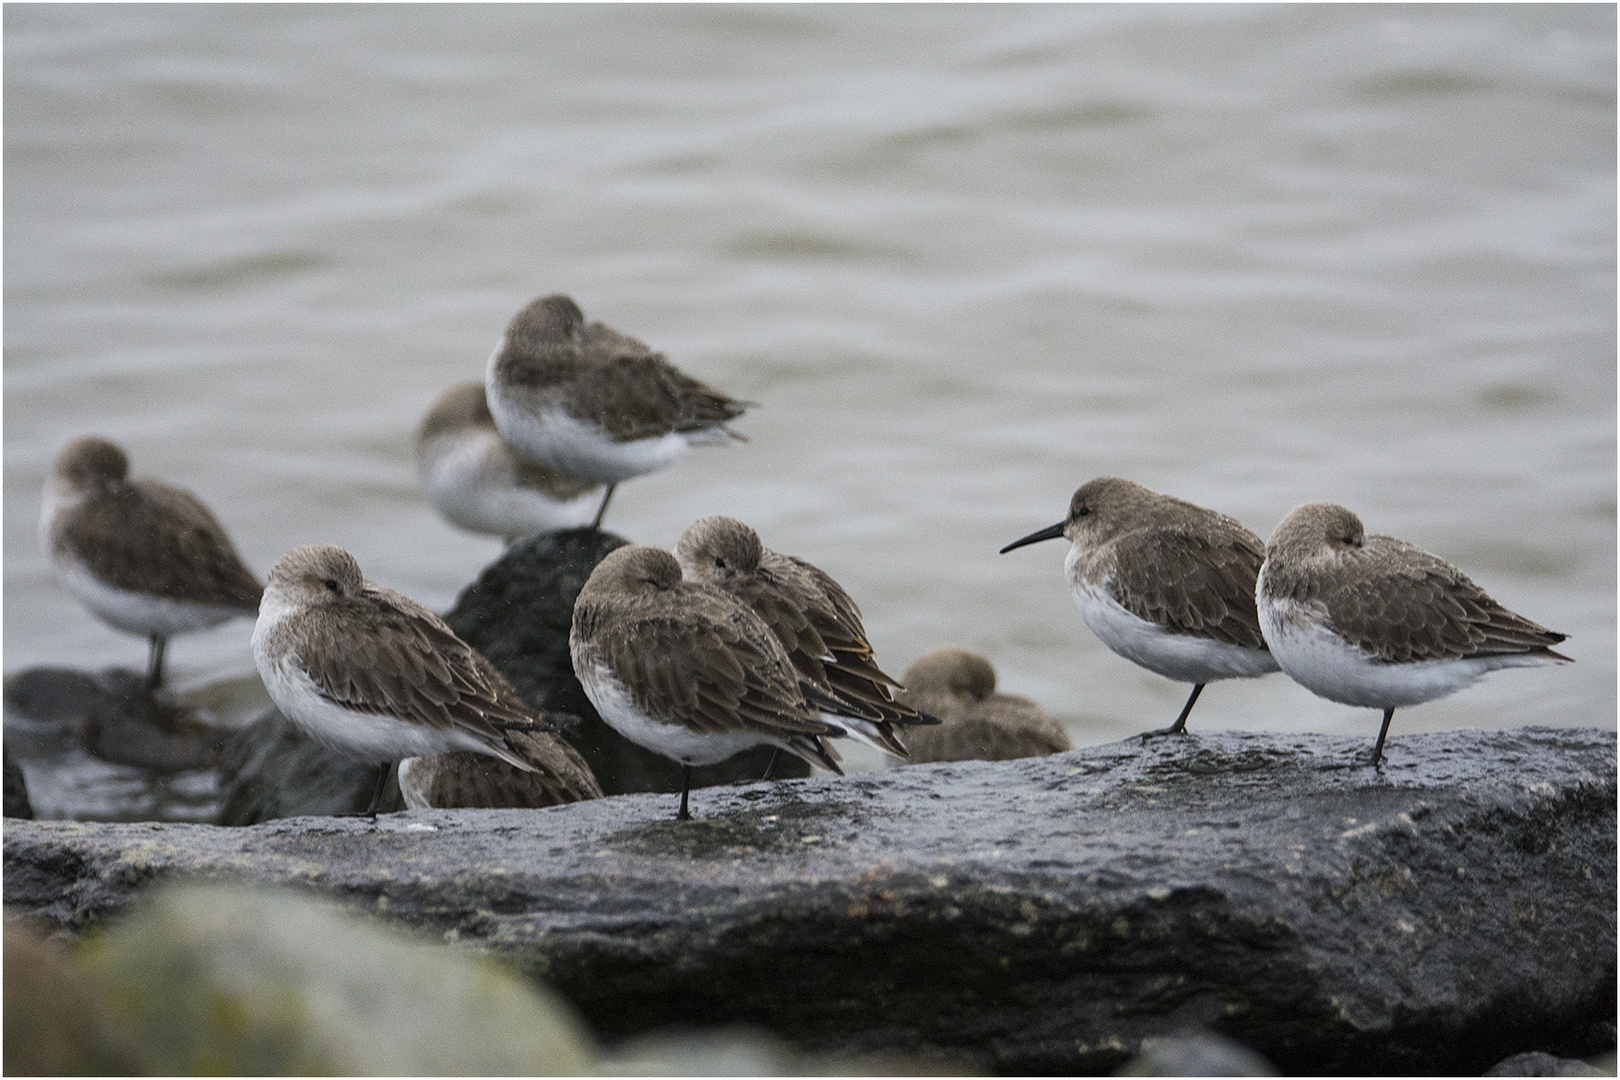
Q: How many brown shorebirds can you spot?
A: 10